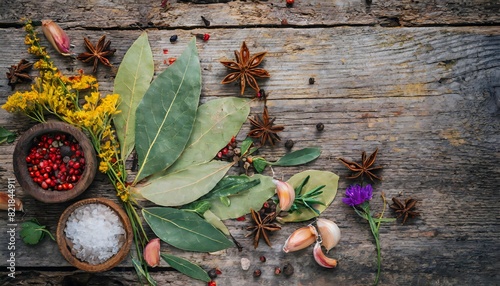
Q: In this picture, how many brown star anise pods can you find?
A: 7